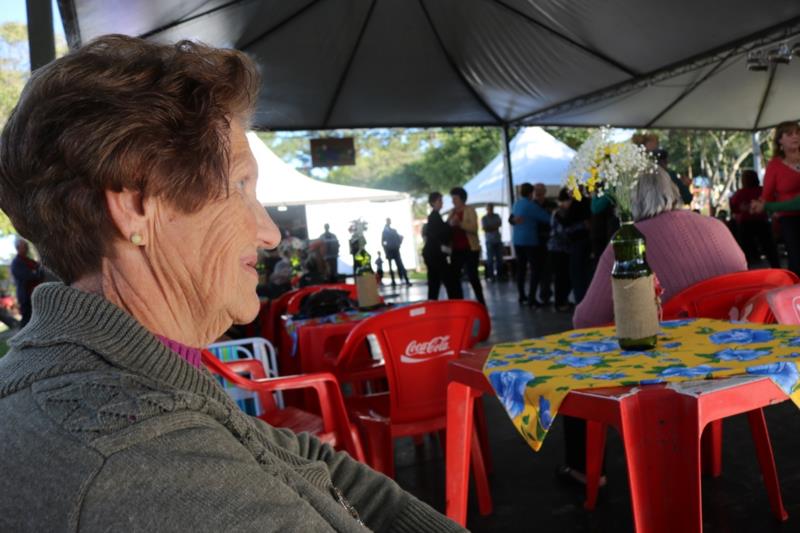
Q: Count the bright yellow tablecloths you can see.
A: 1